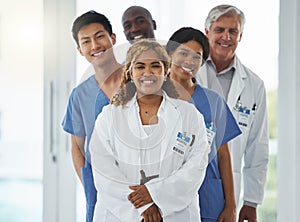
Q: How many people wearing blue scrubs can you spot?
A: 2